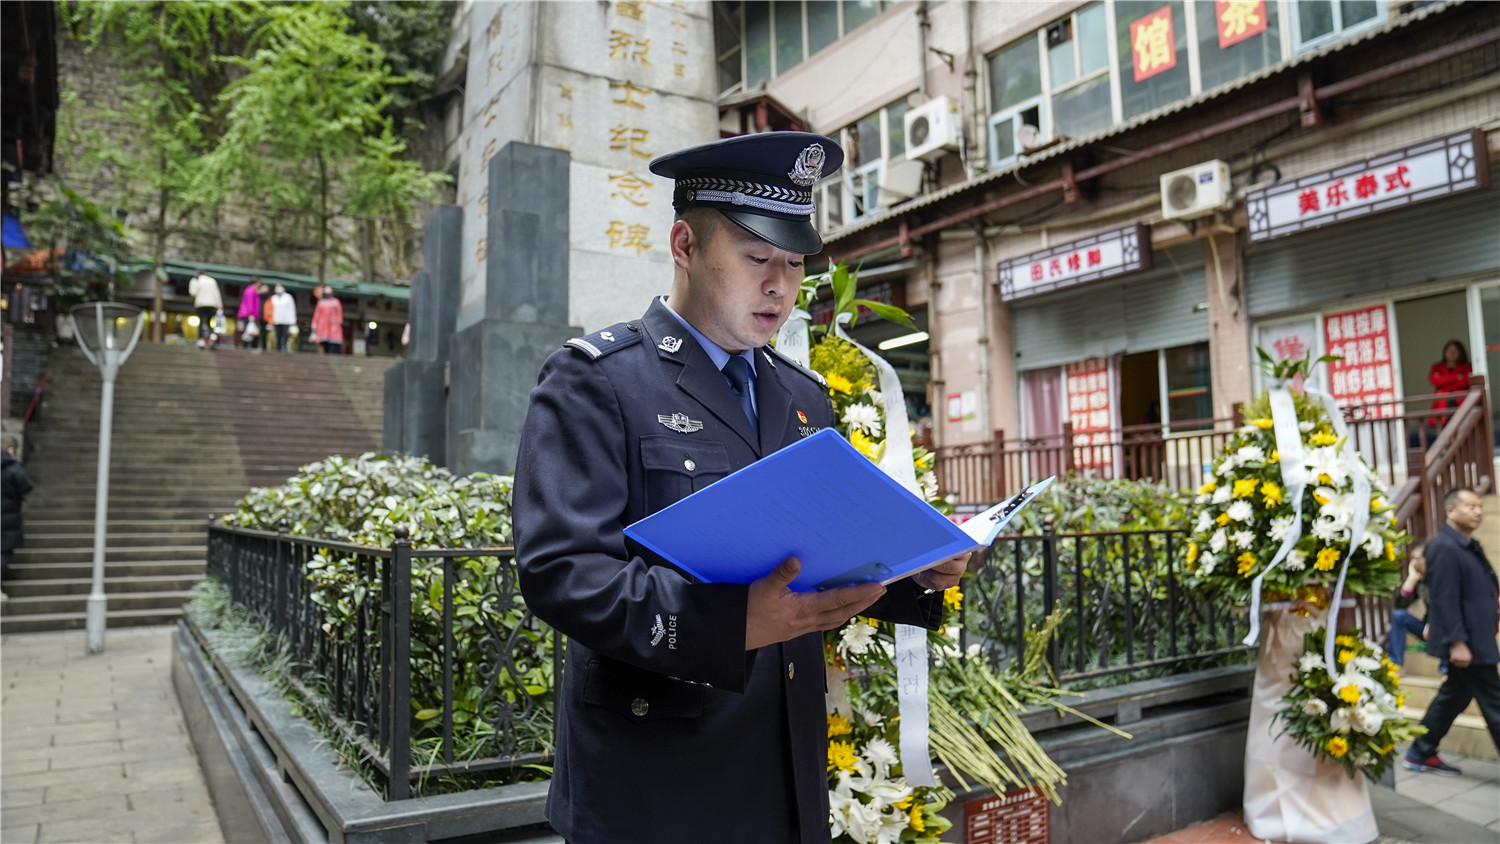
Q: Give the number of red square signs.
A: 2